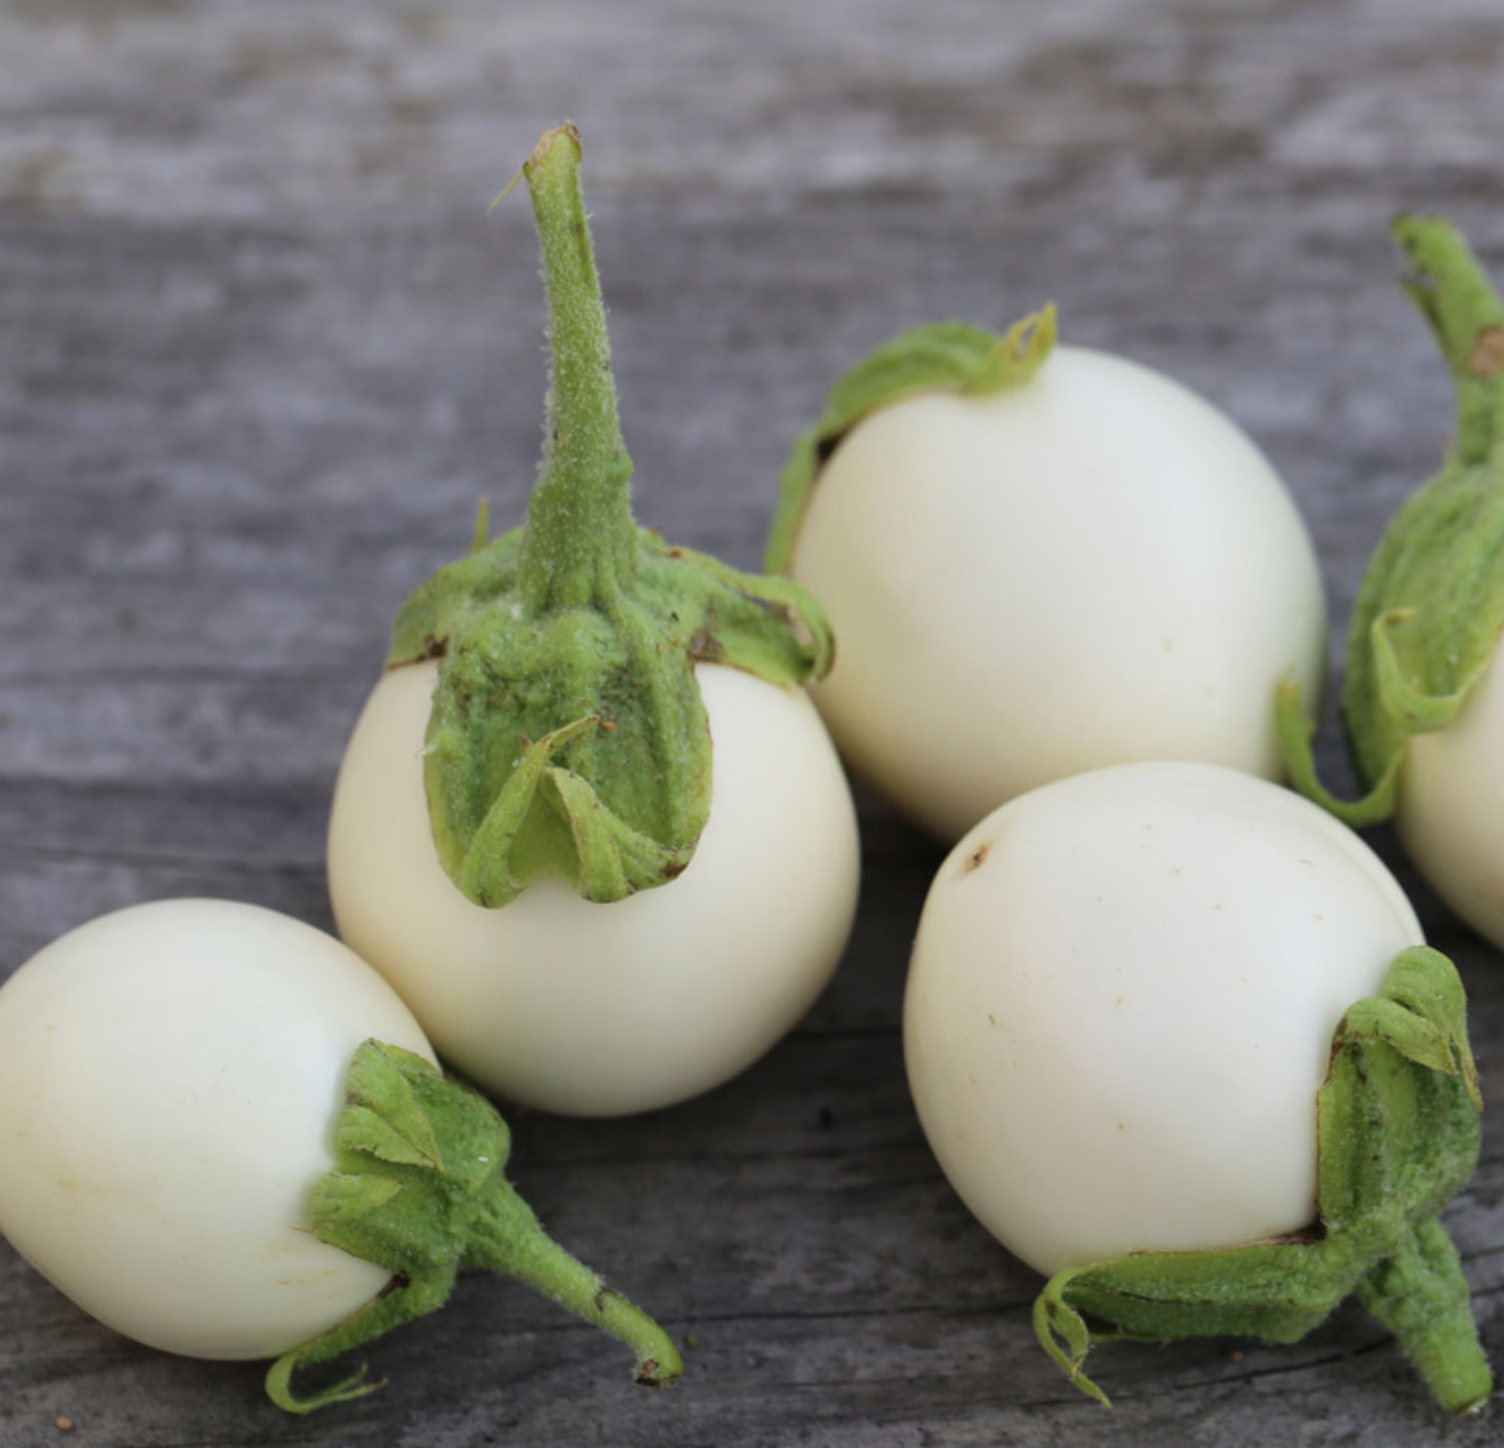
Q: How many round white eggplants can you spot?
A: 5